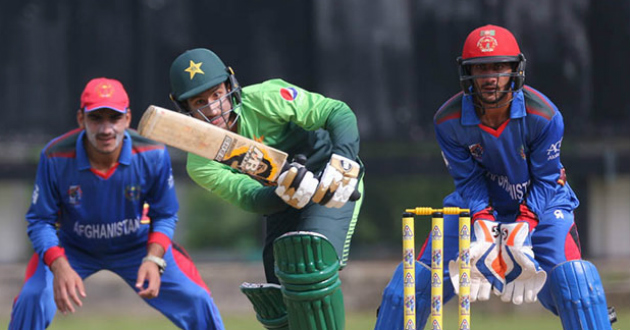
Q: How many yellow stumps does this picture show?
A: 3